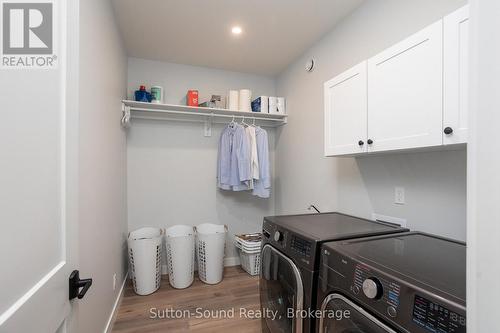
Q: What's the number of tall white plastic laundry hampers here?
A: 3